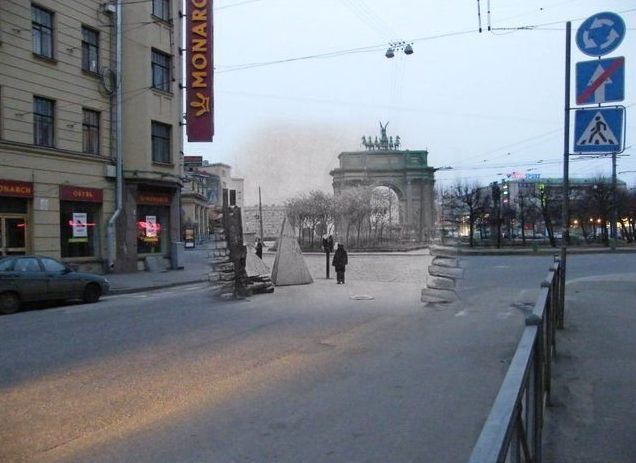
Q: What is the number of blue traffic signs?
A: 3